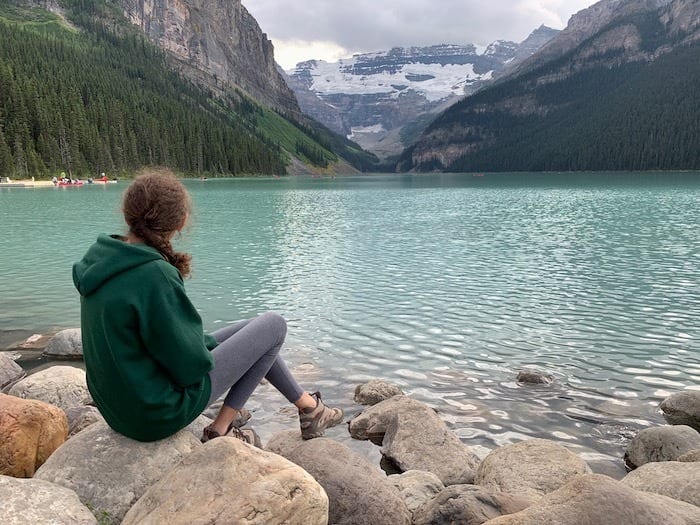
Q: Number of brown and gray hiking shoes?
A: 2